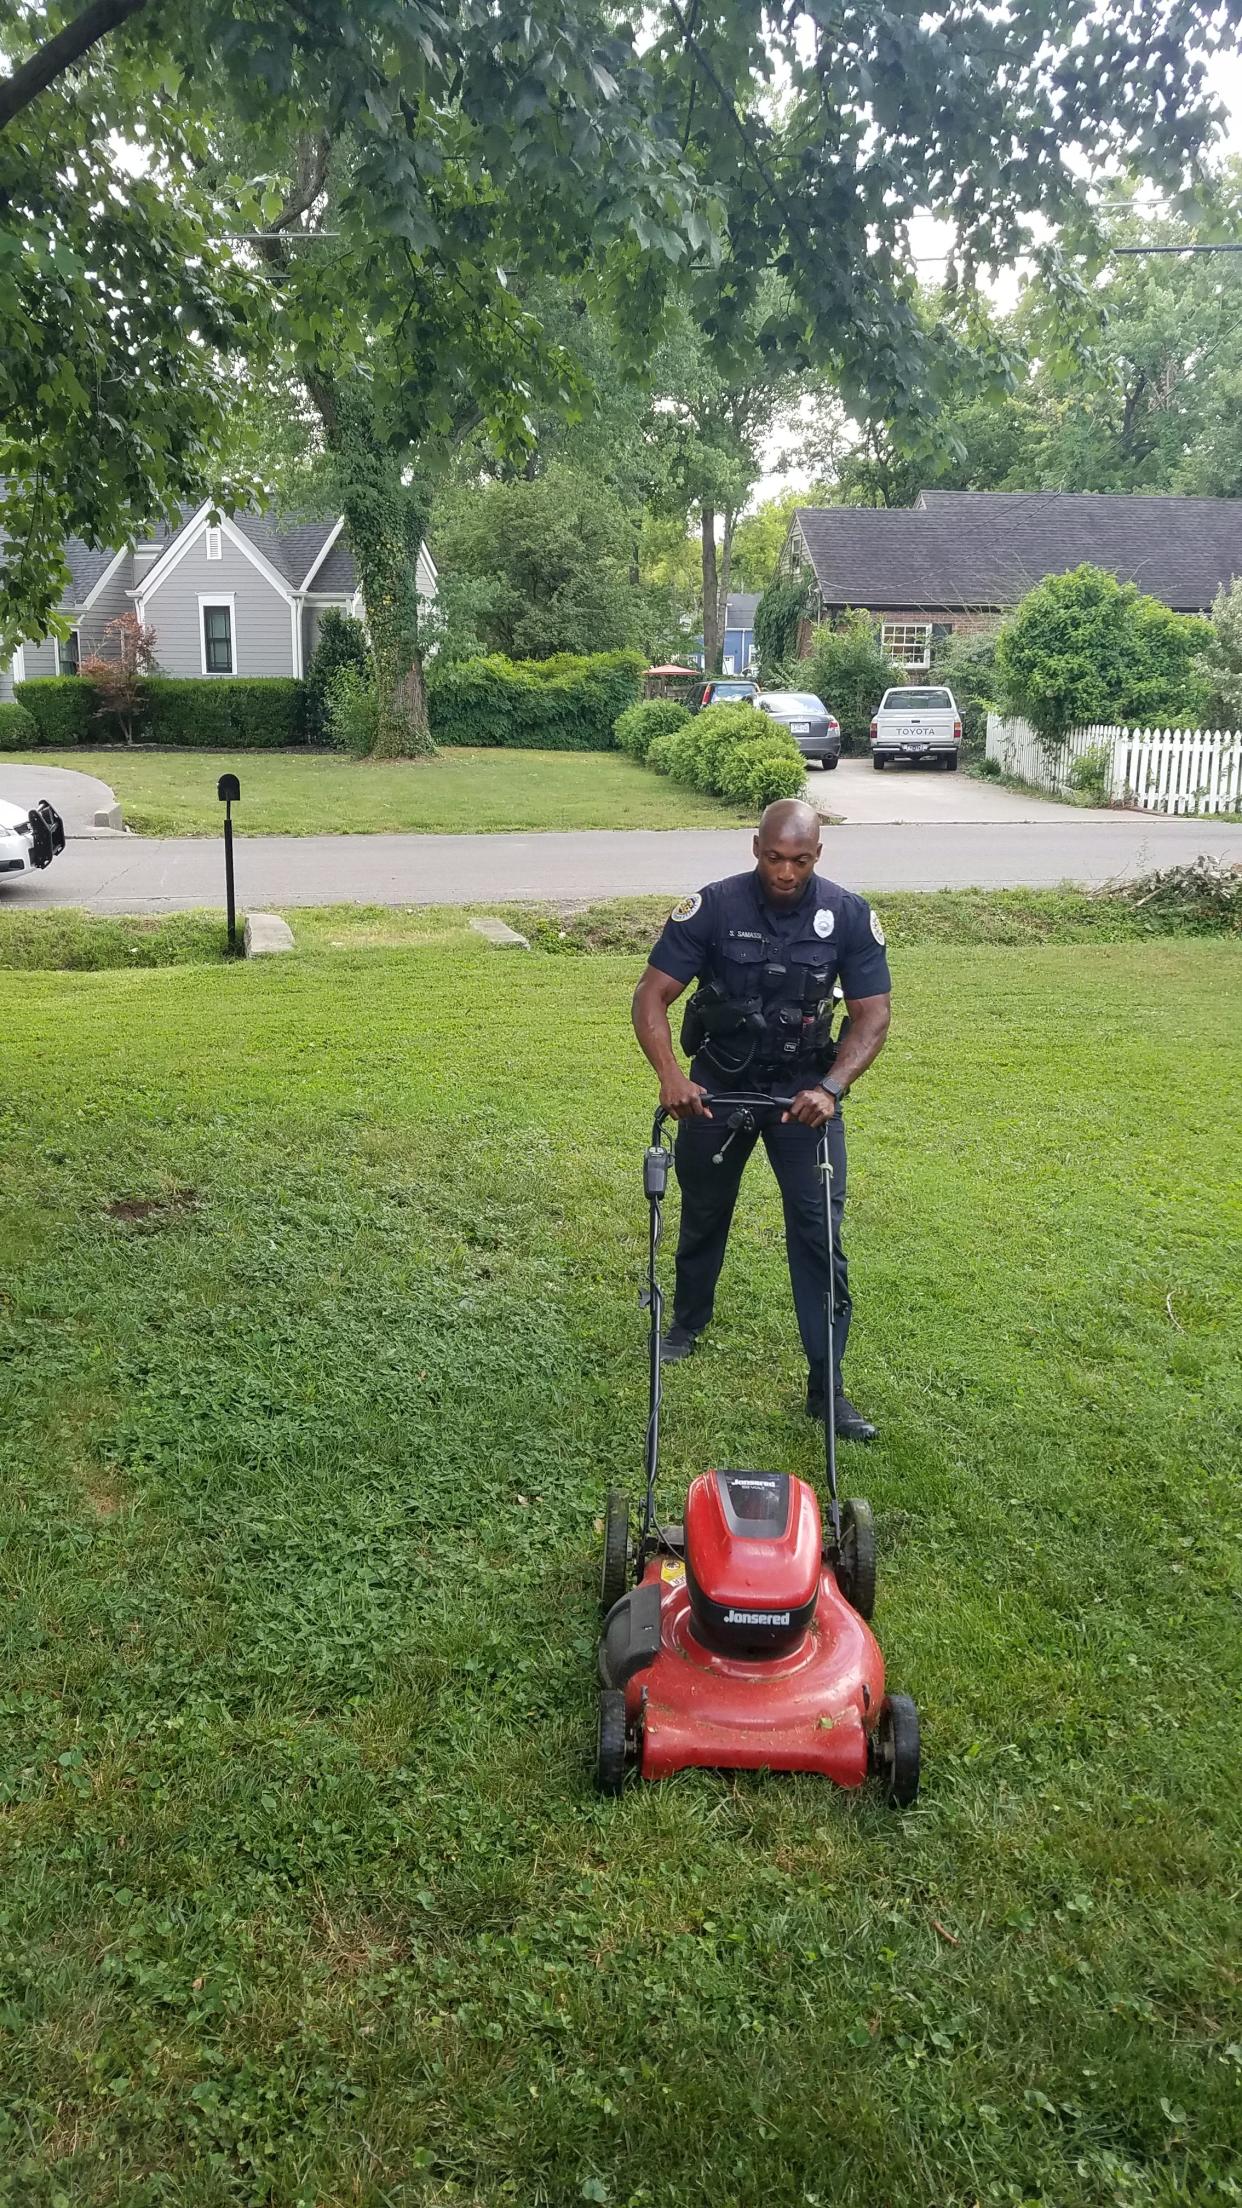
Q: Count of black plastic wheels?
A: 4